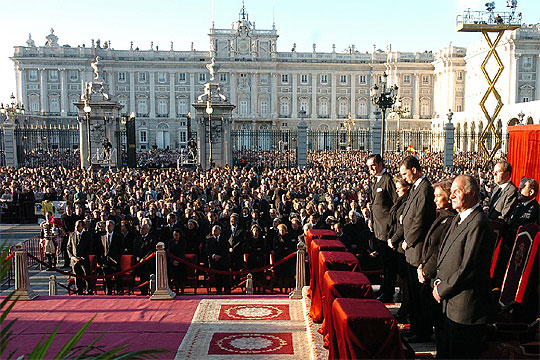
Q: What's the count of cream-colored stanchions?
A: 6